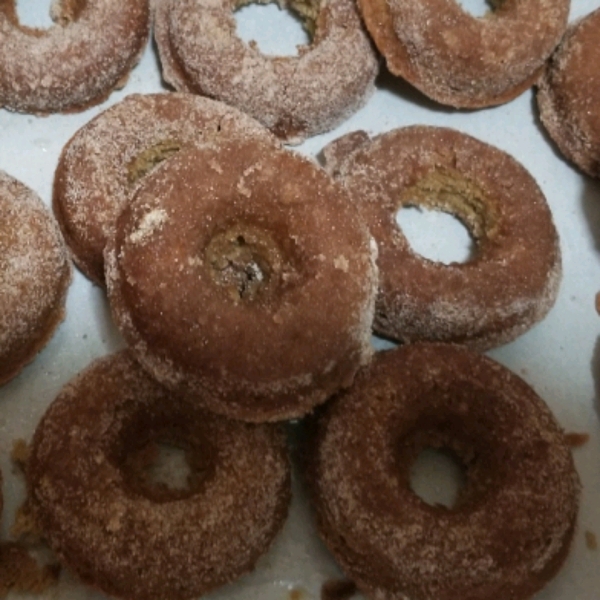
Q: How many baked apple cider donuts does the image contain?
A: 10